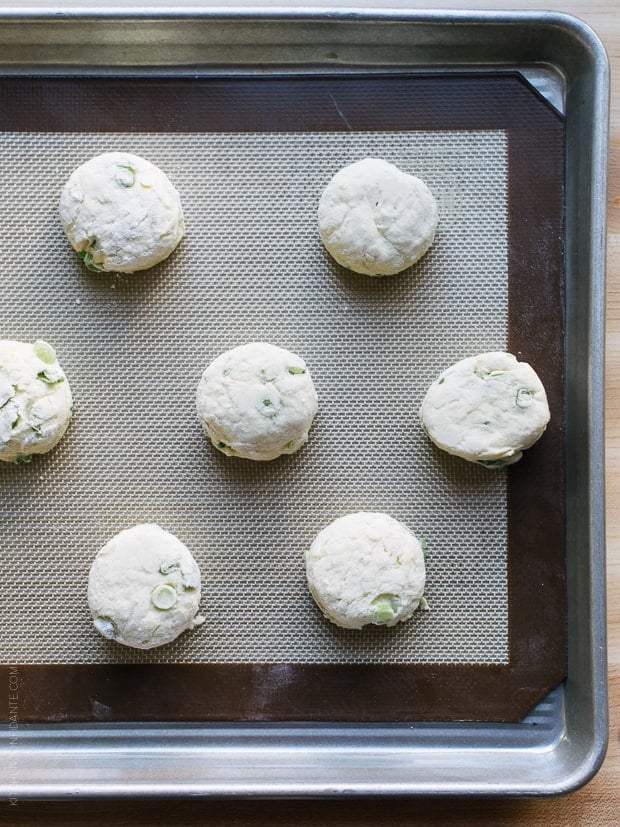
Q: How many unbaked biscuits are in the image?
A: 7